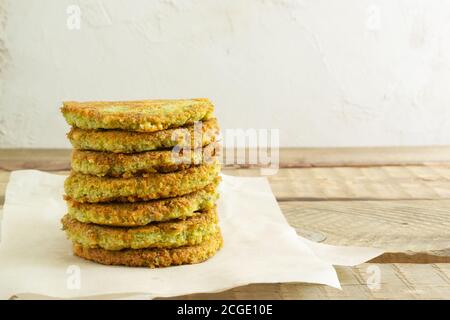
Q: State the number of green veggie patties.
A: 7